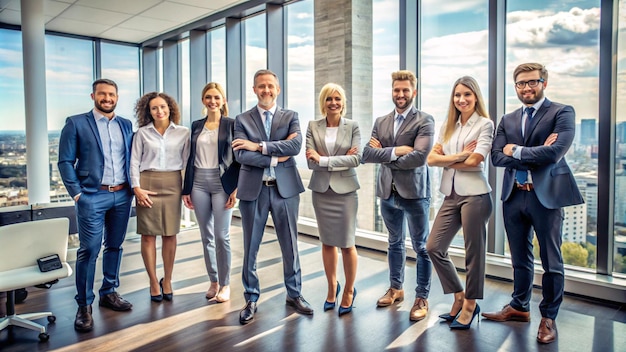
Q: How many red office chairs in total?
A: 0